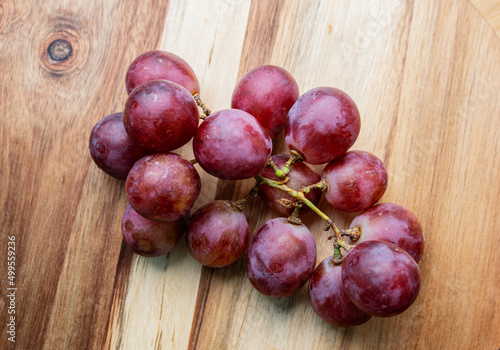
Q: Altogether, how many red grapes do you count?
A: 15